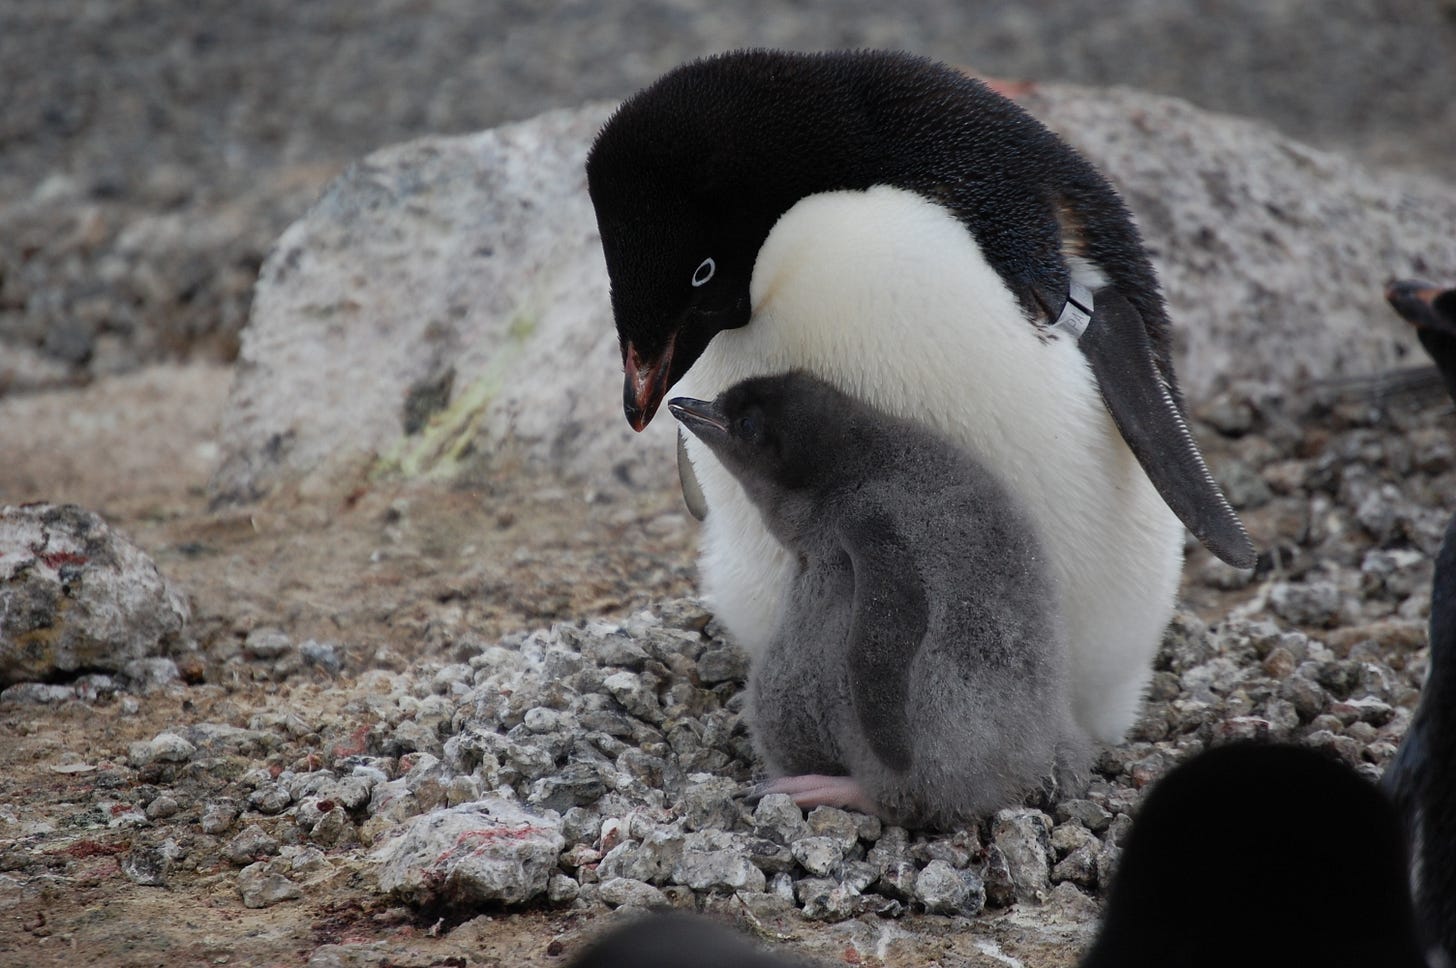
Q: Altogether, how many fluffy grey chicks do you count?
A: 1